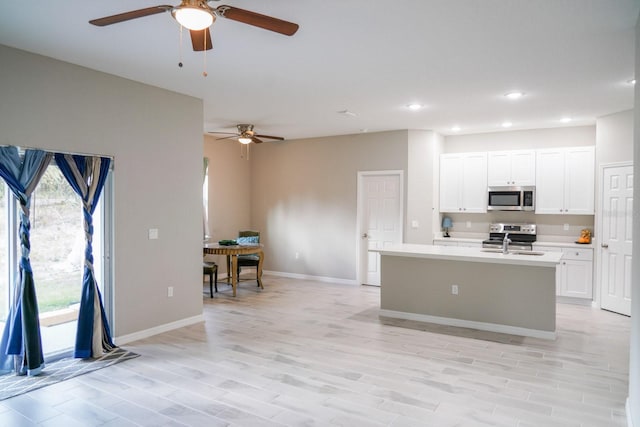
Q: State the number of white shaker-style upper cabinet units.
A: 3